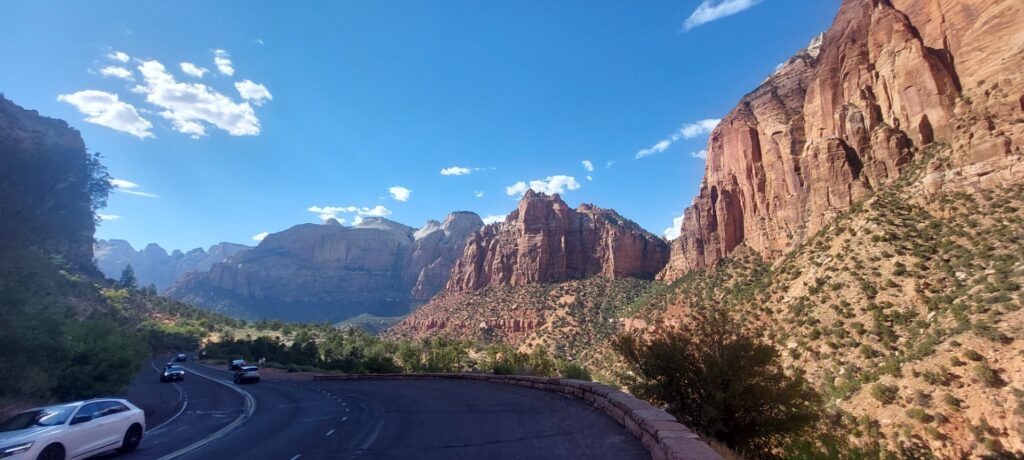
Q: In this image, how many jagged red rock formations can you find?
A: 2